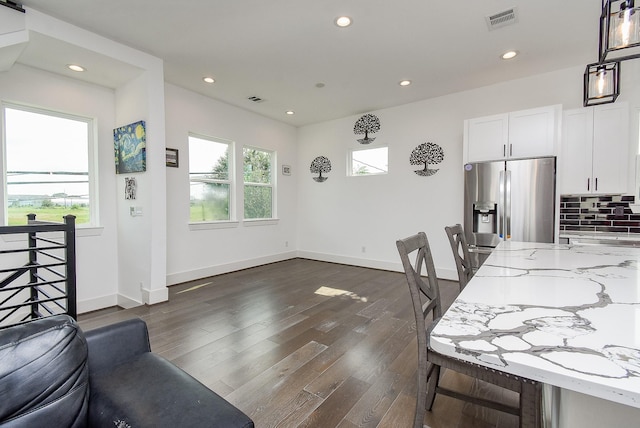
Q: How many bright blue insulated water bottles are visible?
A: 0